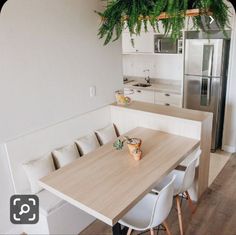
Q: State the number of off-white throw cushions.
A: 4